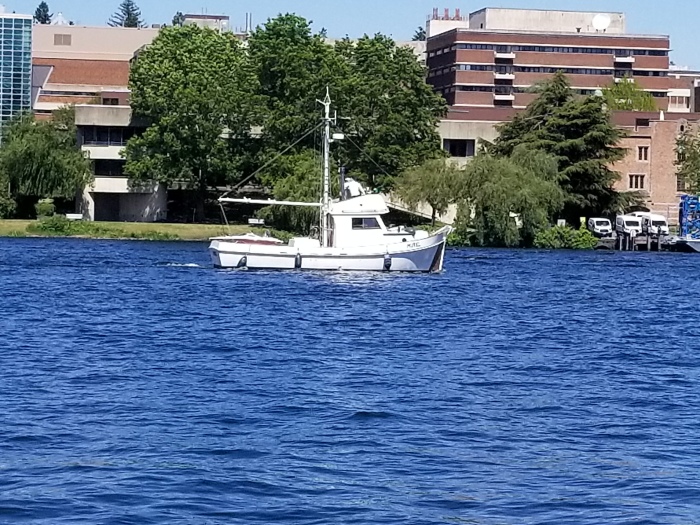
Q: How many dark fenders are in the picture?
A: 3